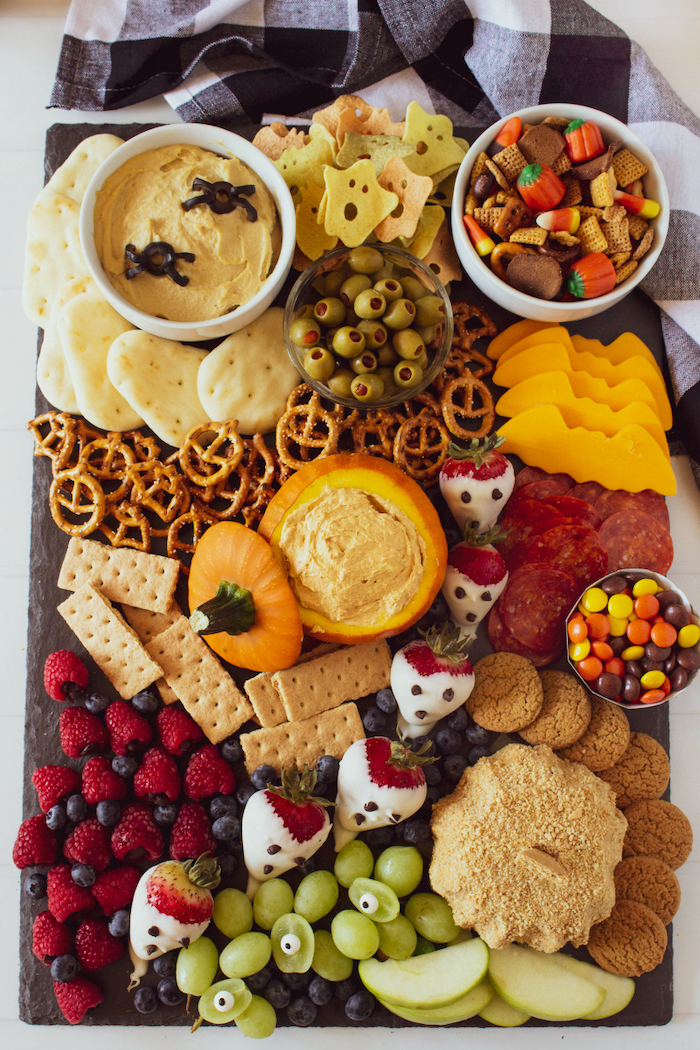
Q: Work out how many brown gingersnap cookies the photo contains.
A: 7